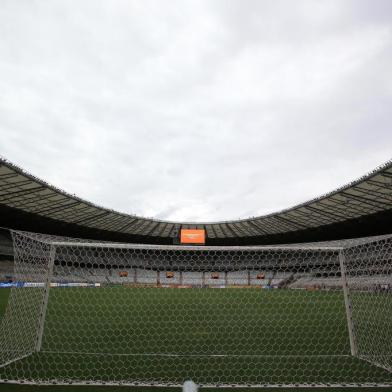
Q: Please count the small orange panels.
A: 4